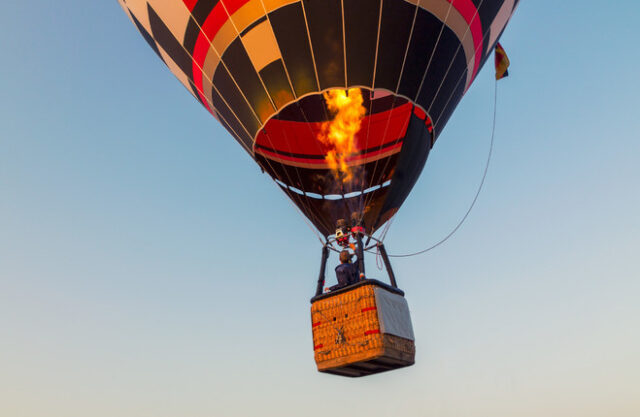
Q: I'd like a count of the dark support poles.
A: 3